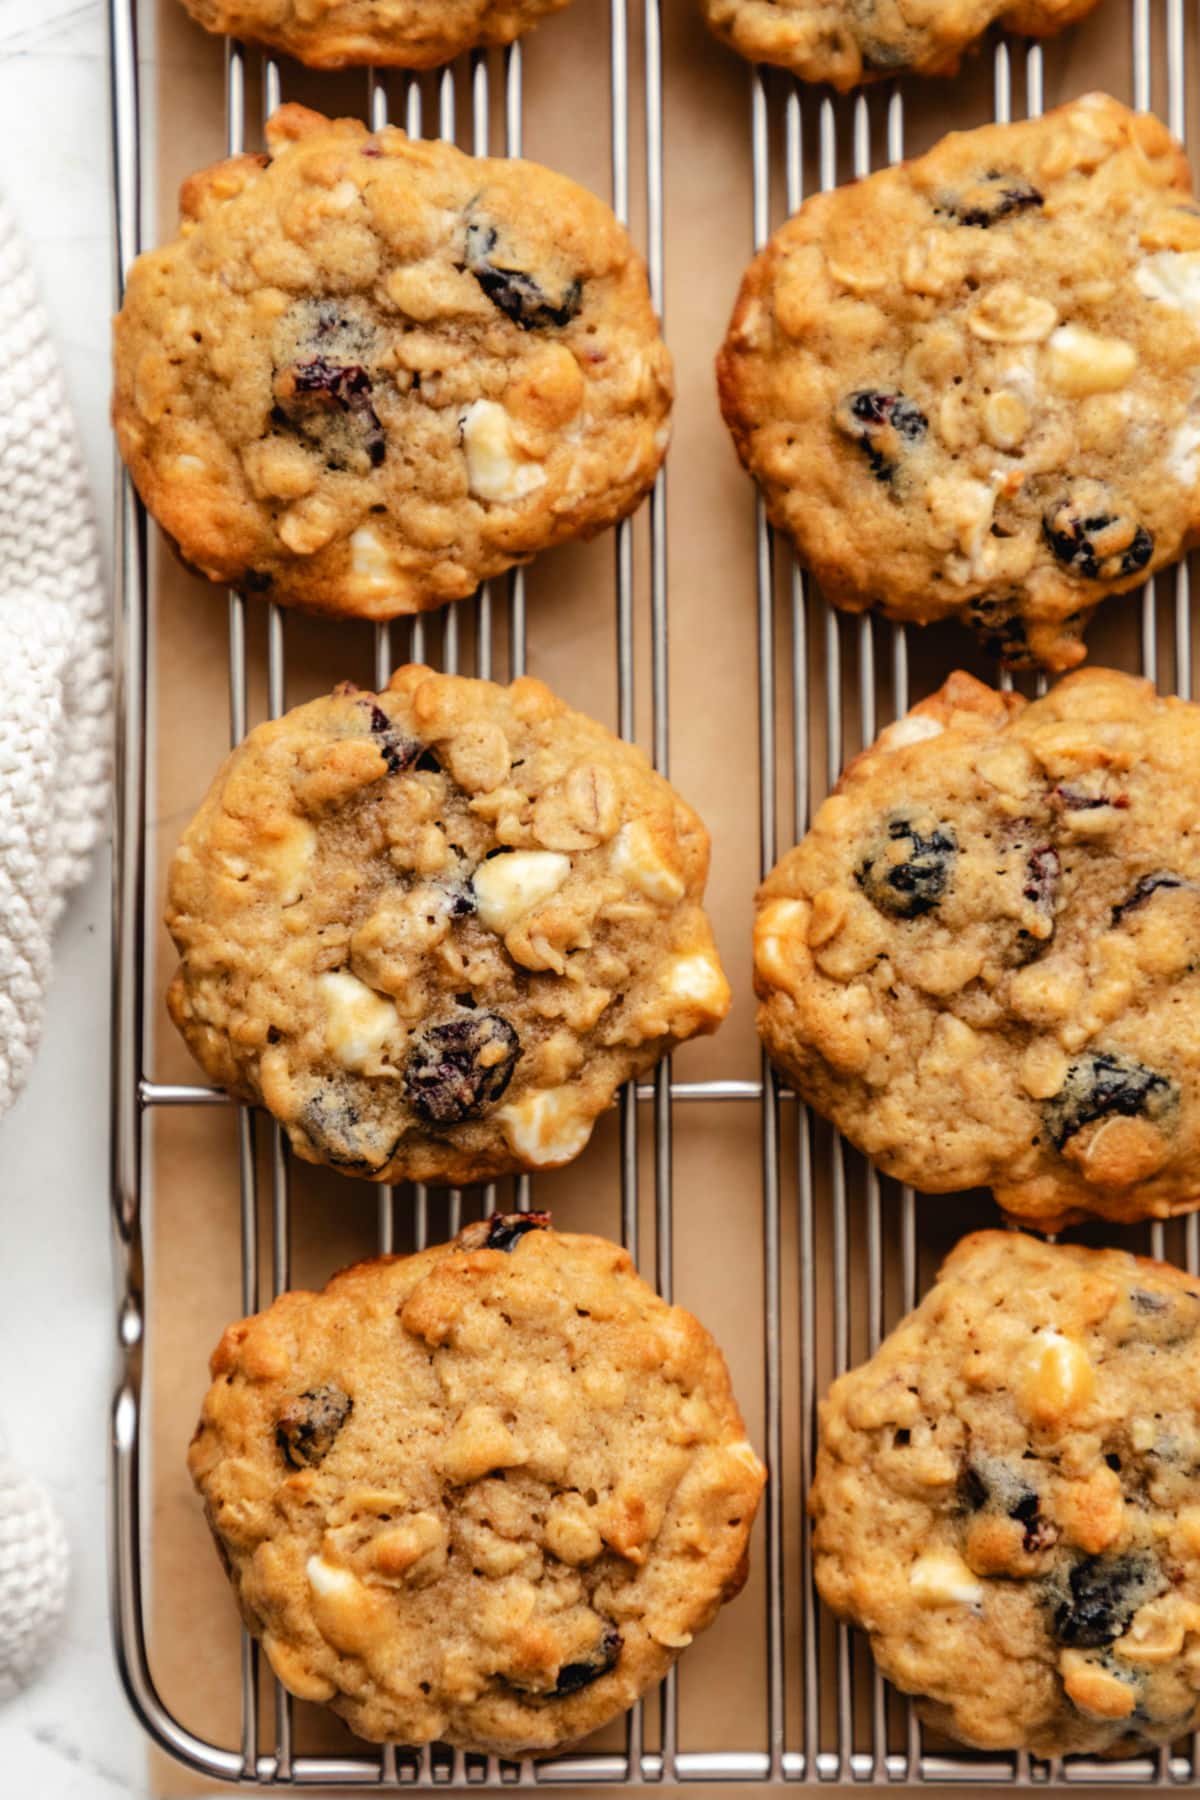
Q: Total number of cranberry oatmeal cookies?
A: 8